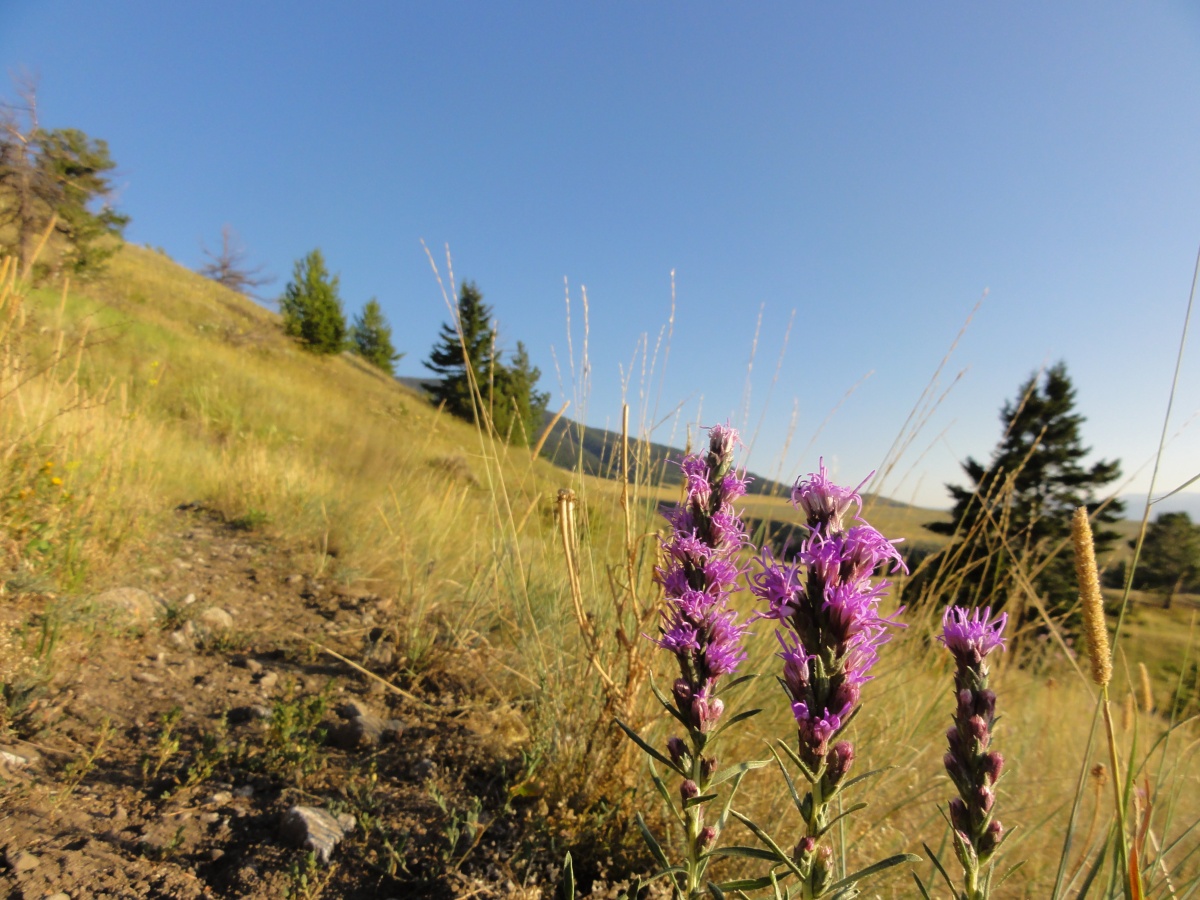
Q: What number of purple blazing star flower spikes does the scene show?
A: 3